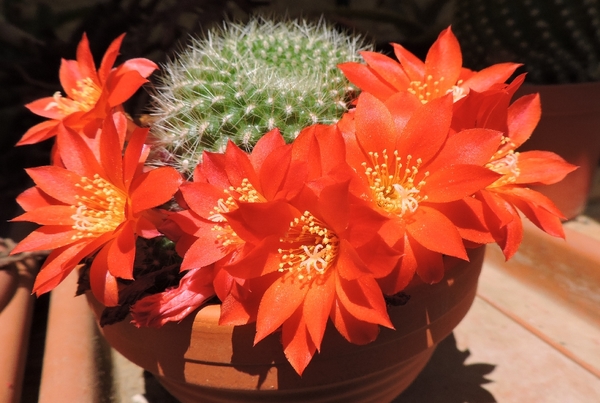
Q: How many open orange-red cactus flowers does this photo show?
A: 7